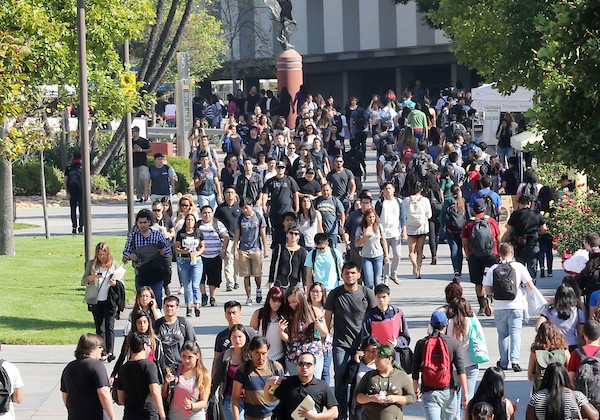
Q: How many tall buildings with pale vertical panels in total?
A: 1